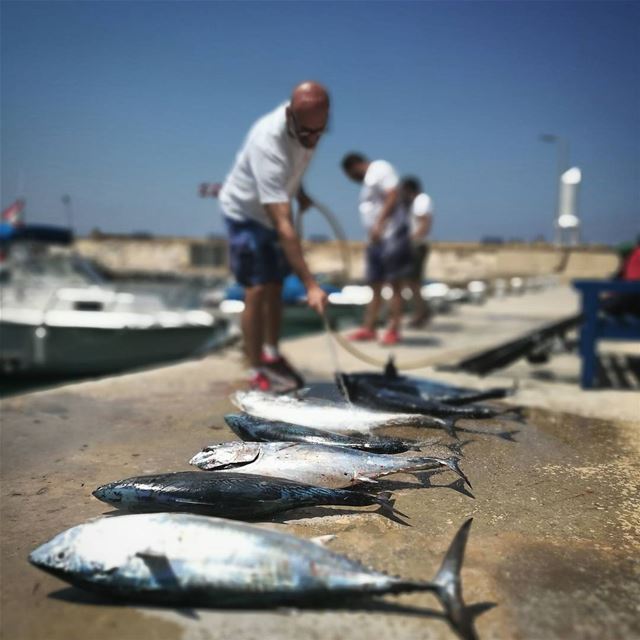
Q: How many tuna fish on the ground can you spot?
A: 7